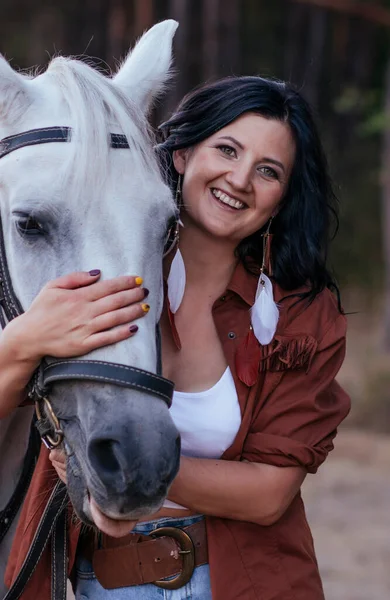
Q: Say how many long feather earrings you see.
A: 2